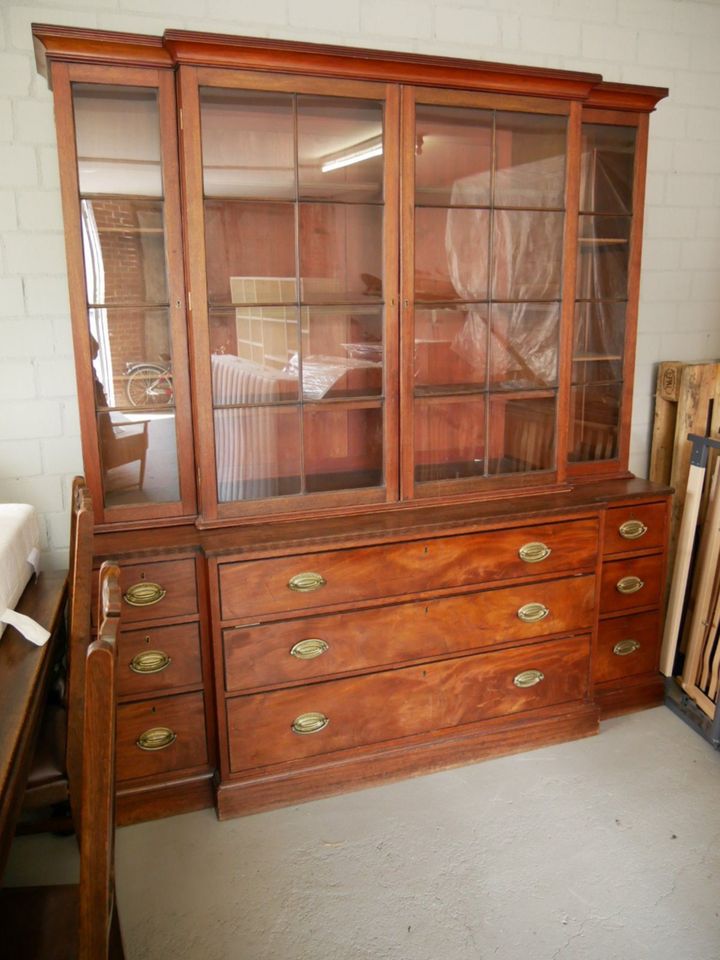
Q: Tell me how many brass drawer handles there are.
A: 12